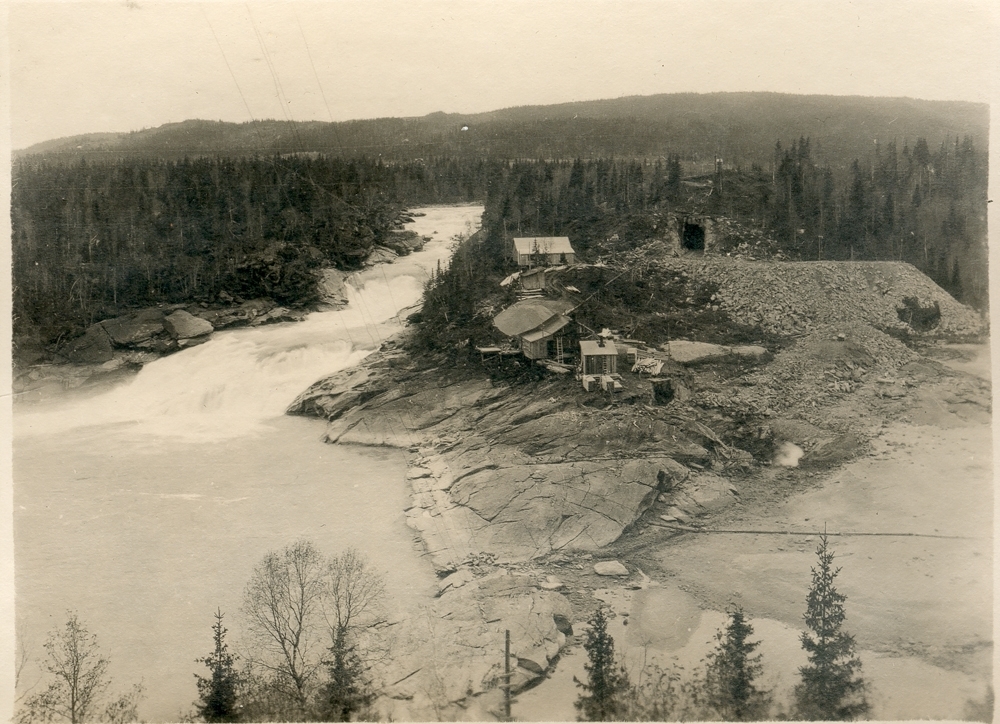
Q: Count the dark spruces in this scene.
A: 5